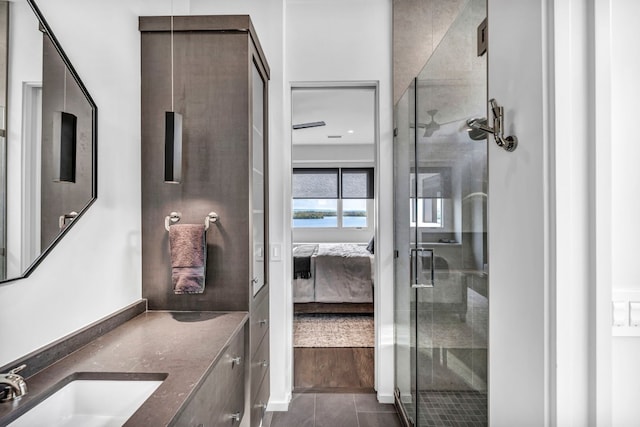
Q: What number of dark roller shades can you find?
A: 2